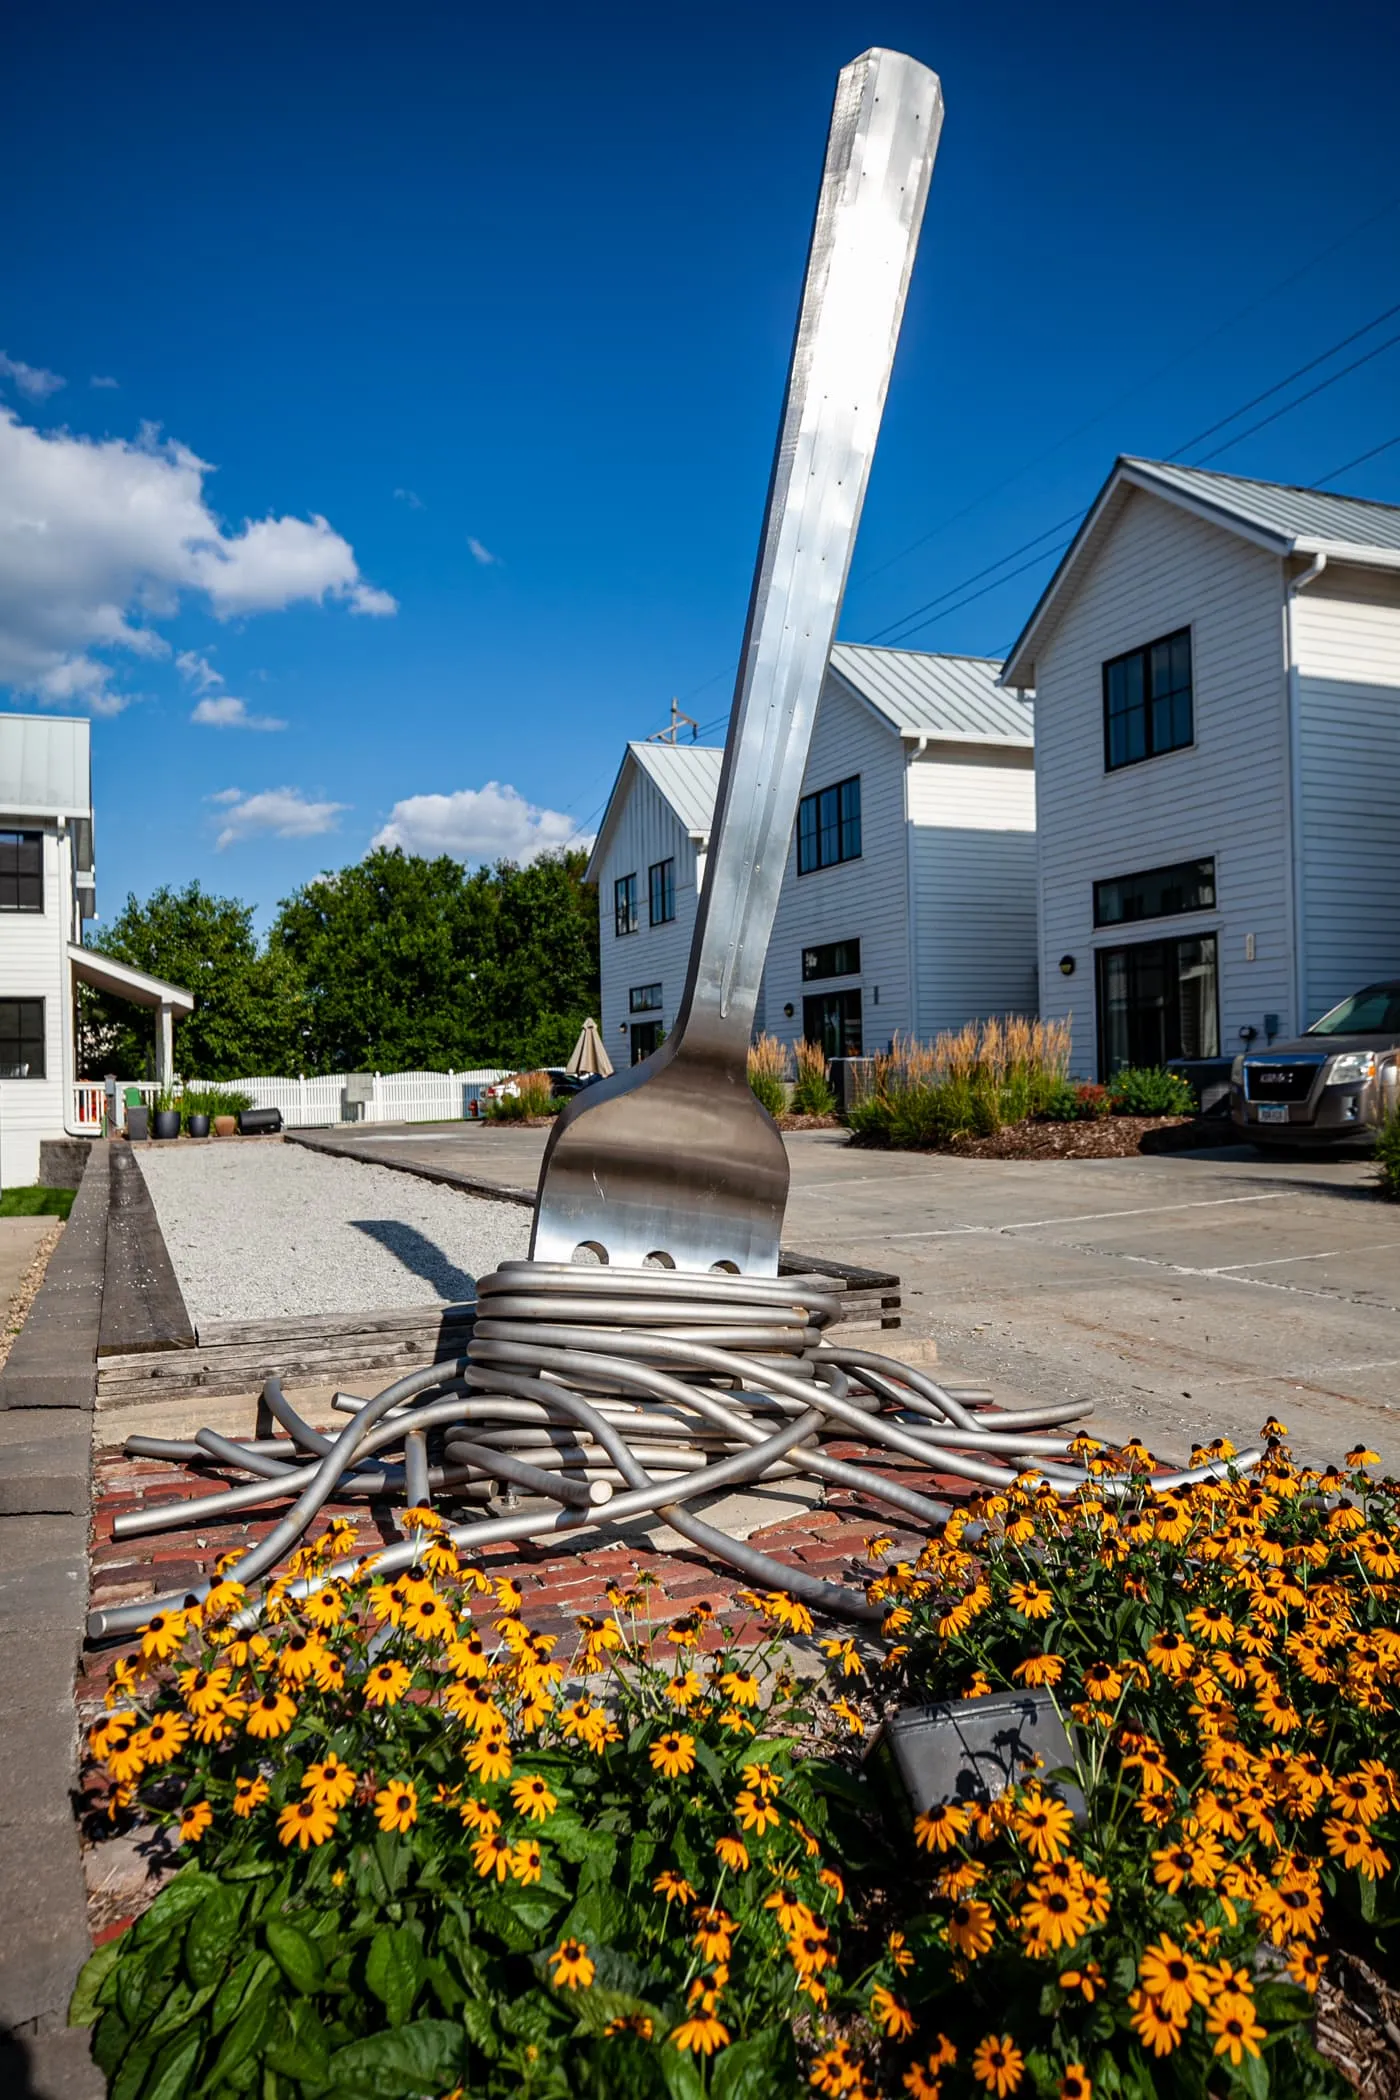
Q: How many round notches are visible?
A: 3